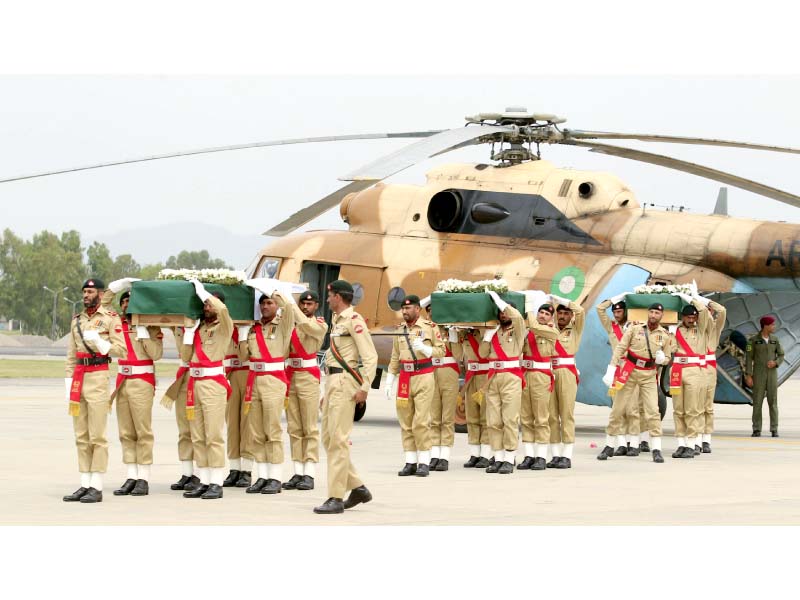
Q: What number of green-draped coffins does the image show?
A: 3